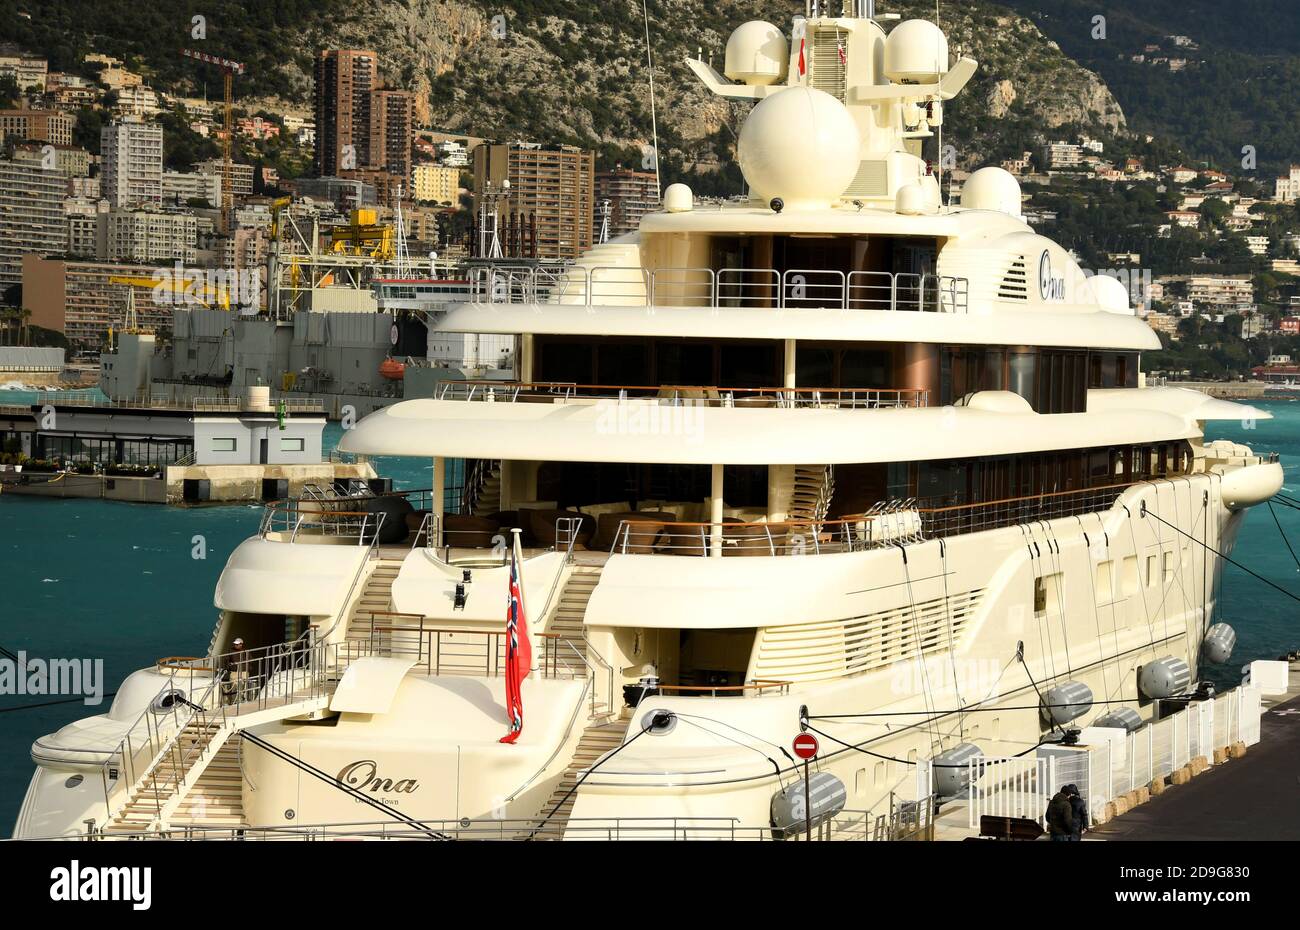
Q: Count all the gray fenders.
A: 6